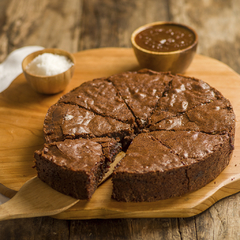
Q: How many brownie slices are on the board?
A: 8